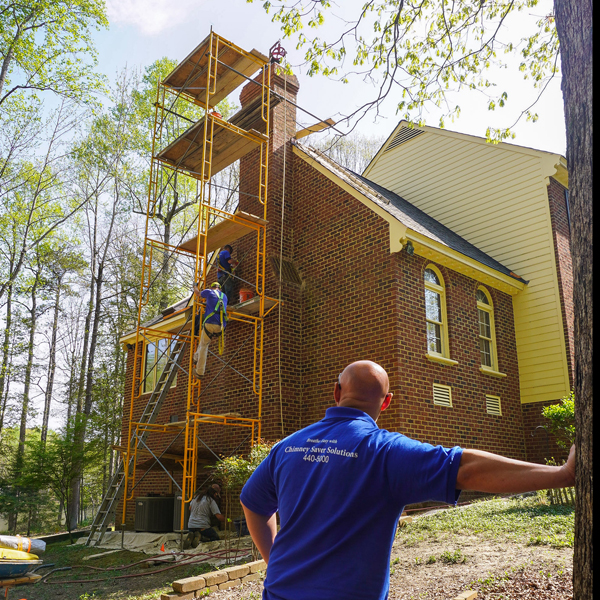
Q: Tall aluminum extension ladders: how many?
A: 1